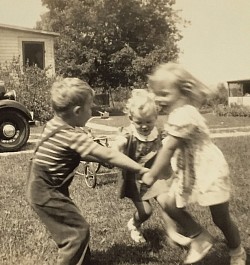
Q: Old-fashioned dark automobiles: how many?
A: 1